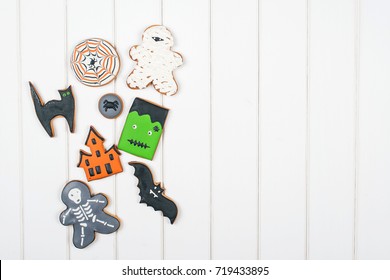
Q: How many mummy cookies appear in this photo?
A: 1